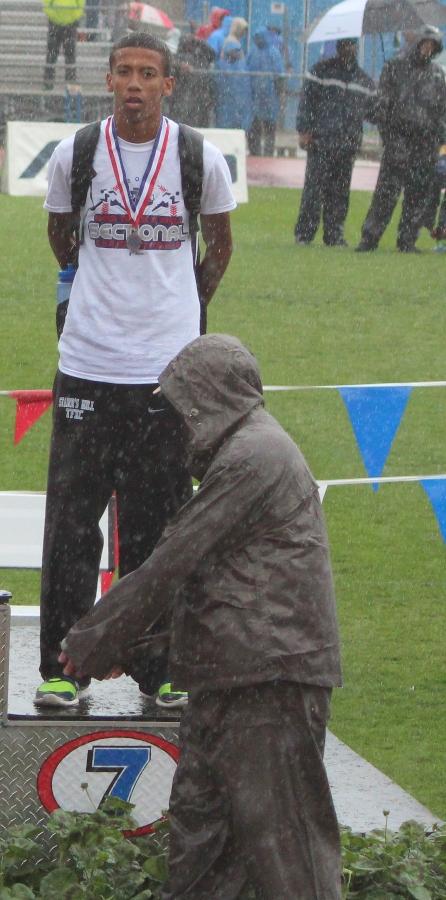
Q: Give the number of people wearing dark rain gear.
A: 3